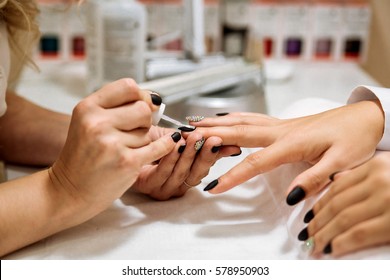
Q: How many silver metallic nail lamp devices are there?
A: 1